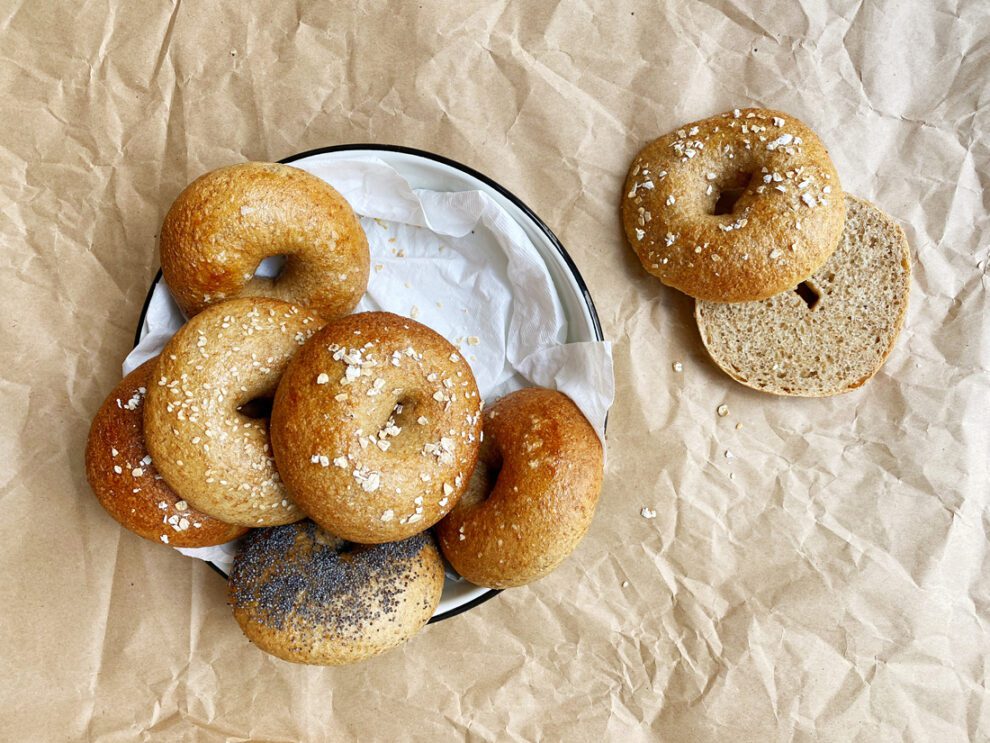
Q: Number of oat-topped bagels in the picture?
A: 3